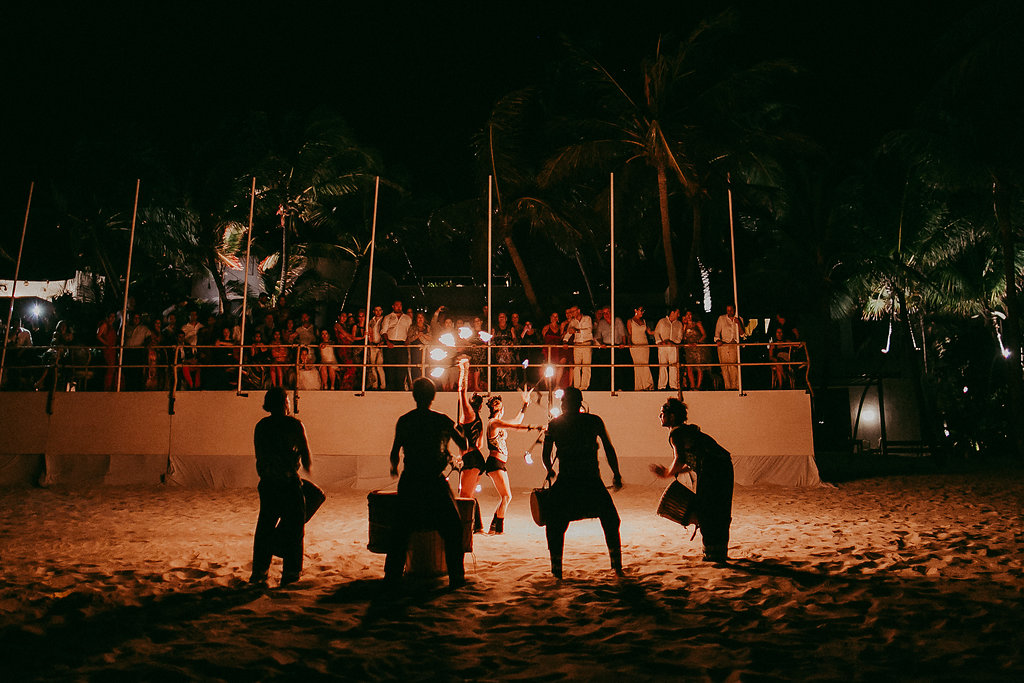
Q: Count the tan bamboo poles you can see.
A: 7